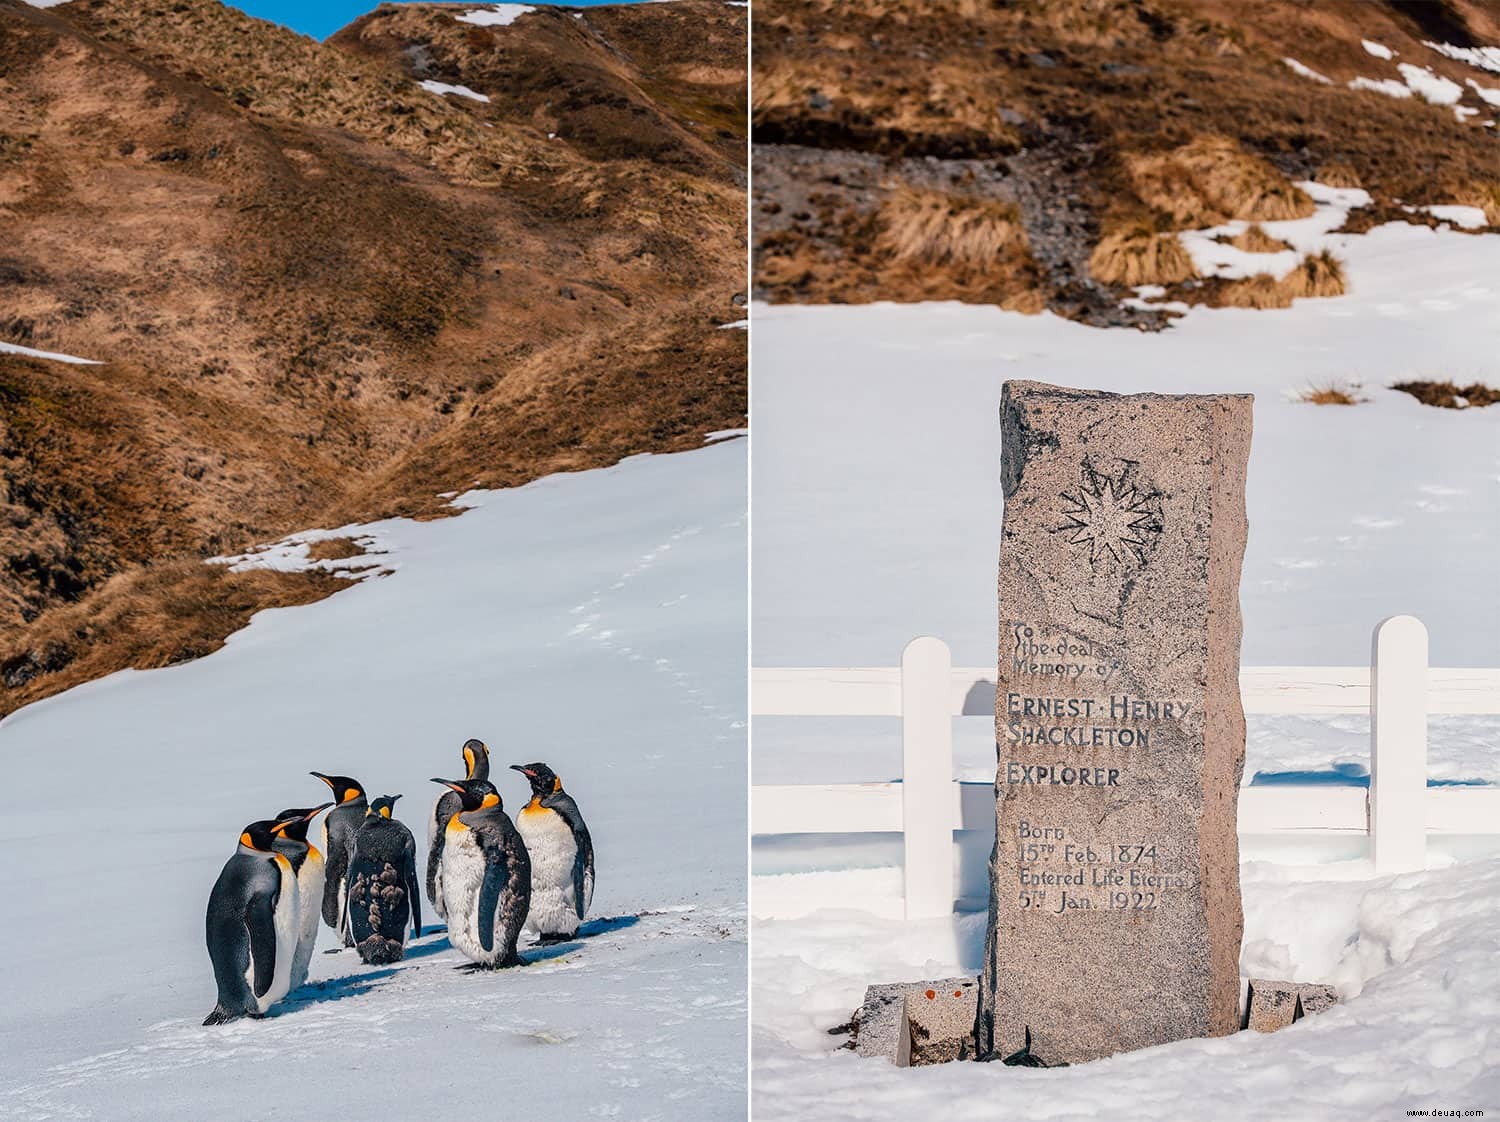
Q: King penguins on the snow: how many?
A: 7